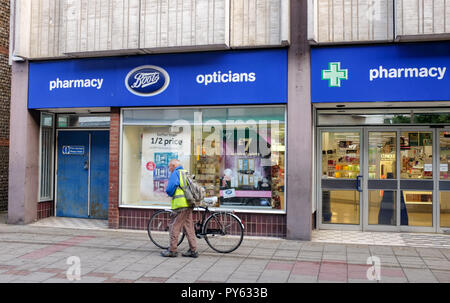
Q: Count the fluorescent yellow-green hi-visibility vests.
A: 1